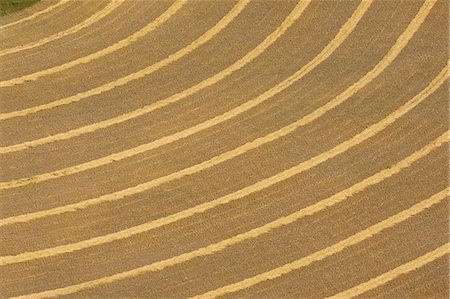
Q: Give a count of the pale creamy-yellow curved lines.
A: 11